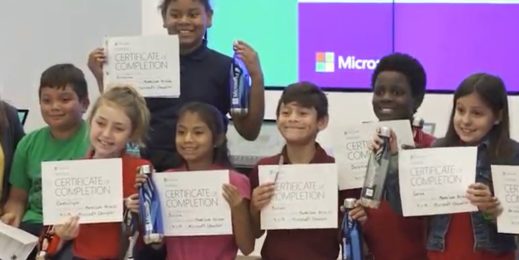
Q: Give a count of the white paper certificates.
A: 7